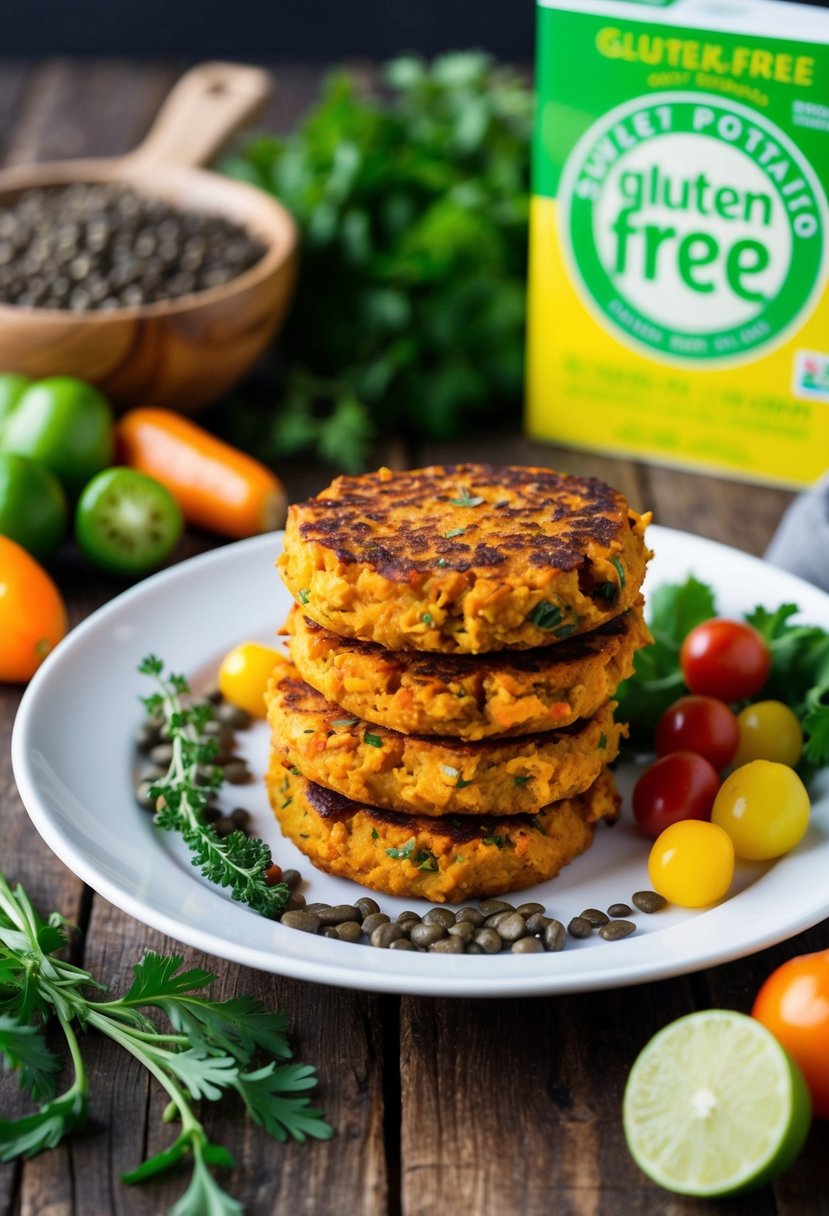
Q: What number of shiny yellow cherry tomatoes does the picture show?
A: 4